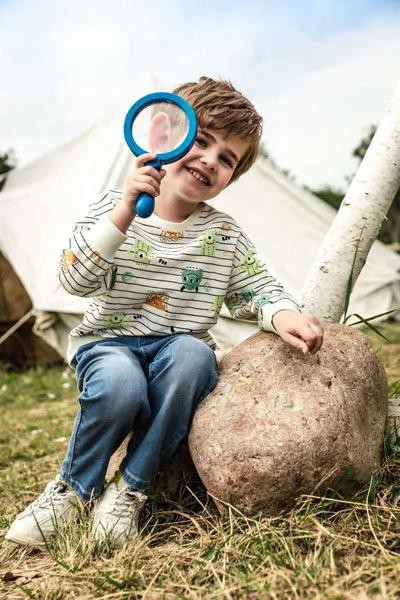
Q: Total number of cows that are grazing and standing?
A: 0